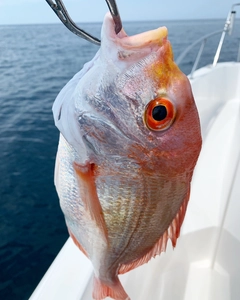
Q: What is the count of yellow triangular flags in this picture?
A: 0